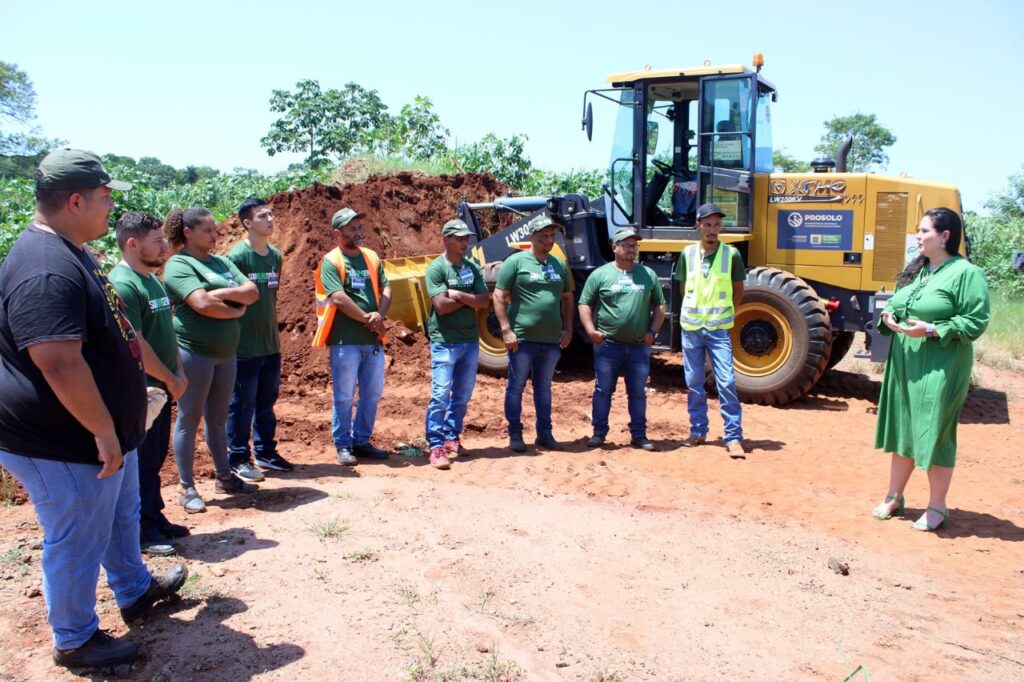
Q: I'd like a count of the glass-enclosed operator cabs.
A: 1